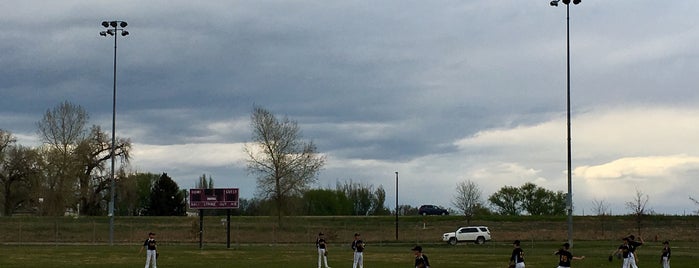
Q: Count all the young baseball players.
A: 9